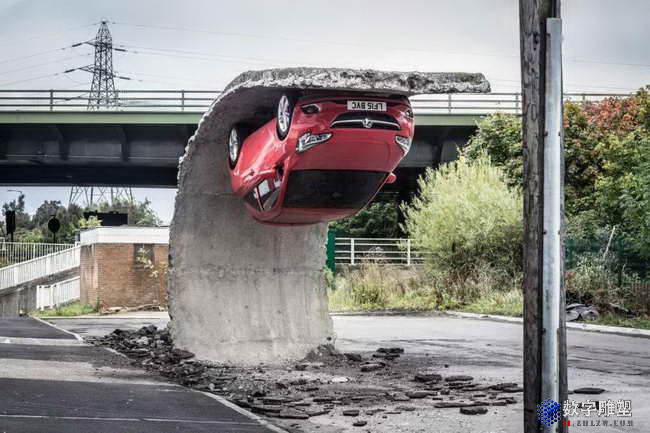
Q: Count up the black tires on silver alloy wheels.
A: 2